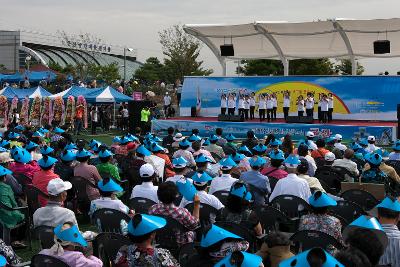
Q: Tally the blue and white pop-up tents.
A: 2